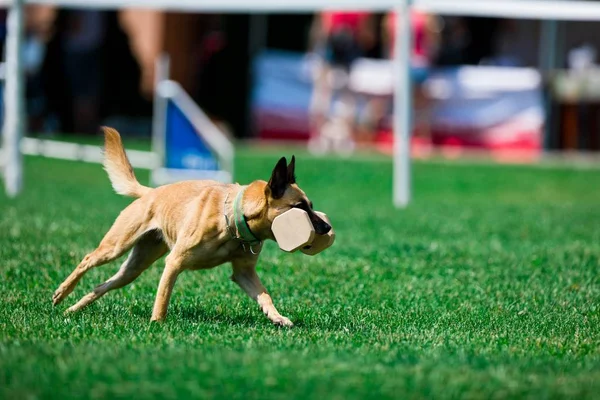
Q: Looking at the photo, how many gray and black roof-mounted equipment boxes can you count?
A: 0